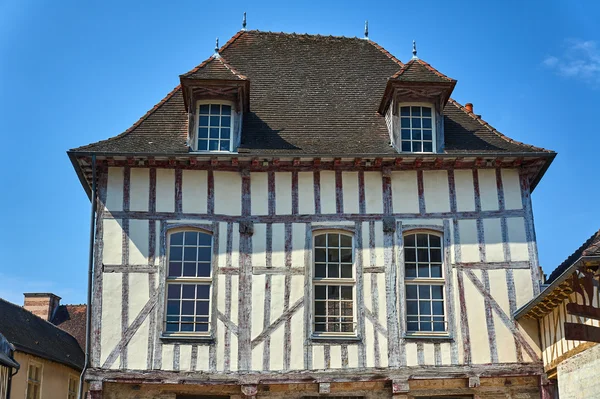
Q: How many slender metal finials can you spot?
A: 4